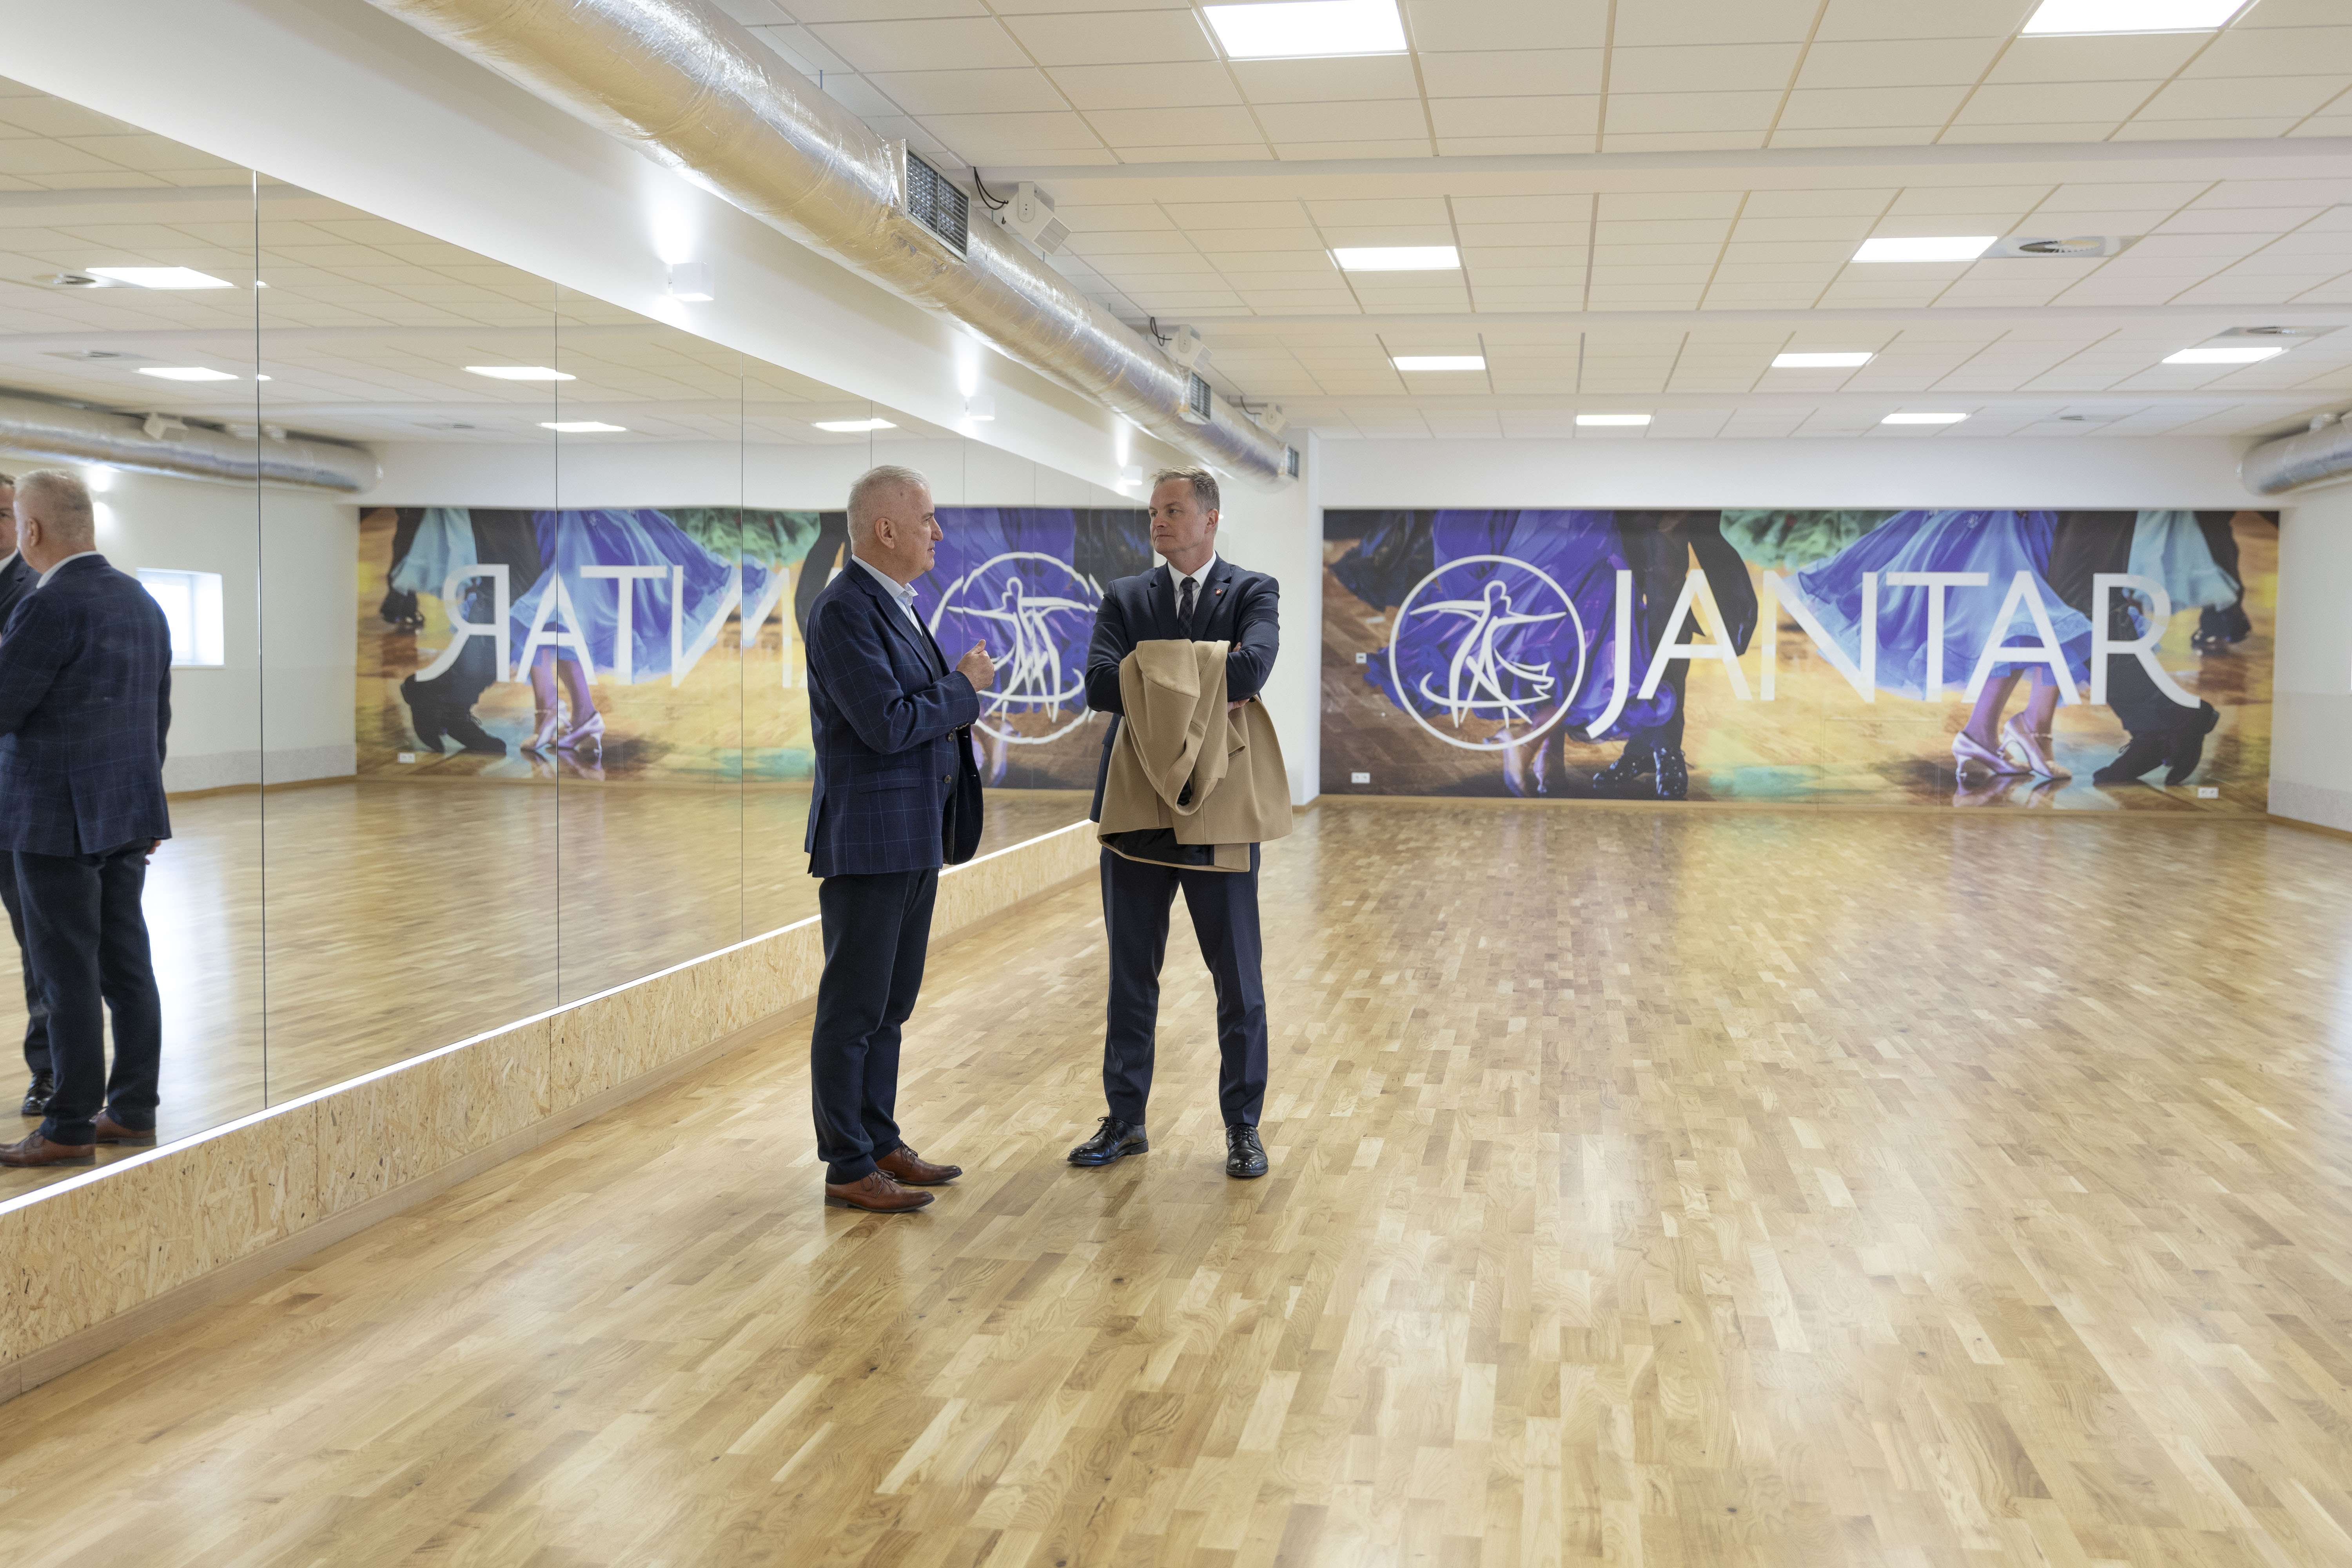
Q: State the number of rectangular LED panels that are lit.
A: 9